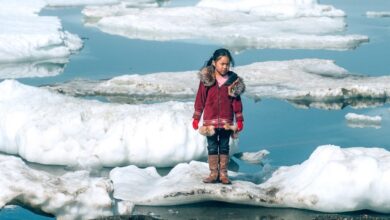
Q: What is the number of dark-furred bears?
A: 0